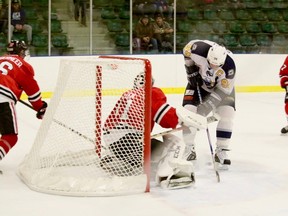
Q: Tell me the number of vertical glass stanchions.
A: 5